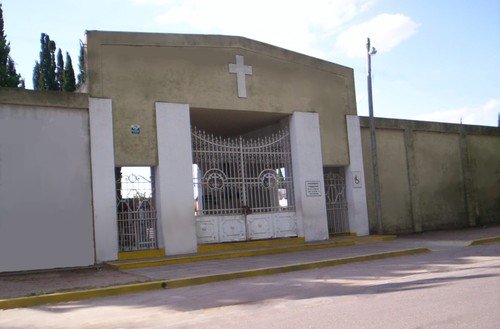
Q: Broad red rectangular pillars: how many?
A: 0